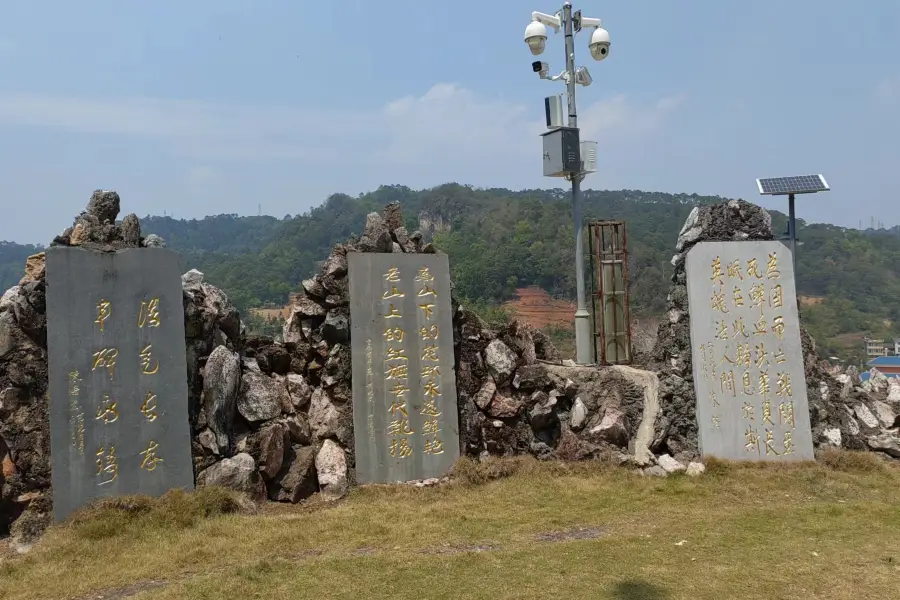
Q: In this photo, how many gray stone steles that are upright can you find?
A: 3